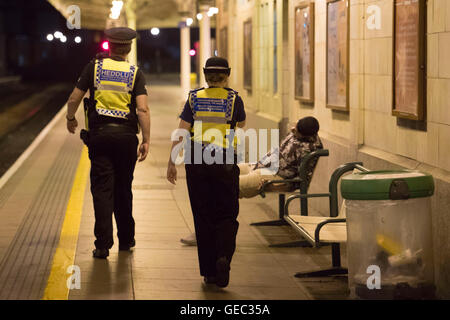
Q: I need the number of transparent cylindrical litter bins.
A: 1